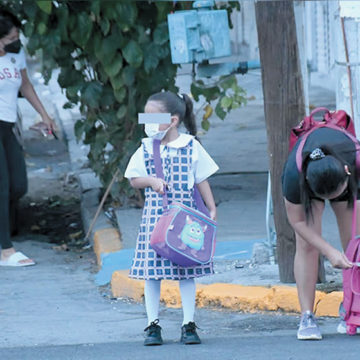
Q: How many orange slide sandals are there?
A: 0